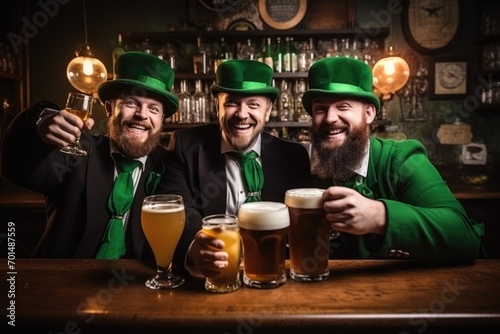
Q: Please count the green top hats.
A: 3